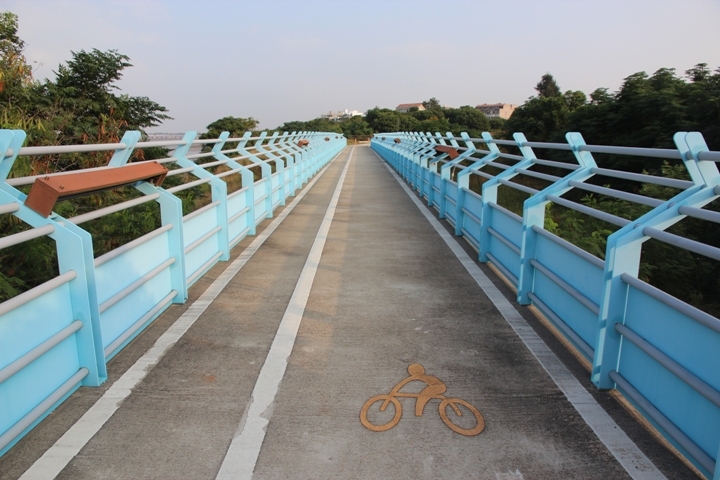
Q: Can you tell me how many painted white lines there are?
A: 3